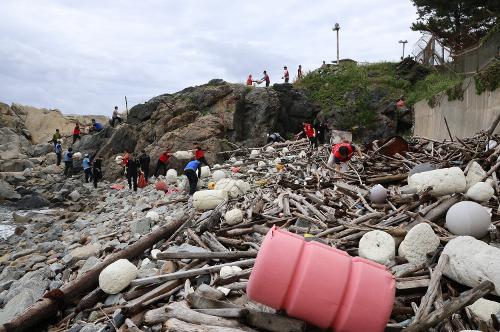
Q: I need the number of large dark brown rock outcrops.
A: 1